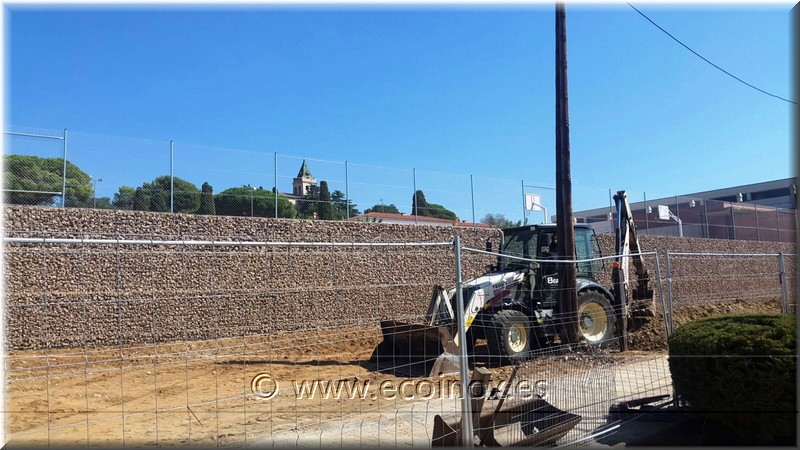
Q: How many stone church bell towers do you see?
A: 1